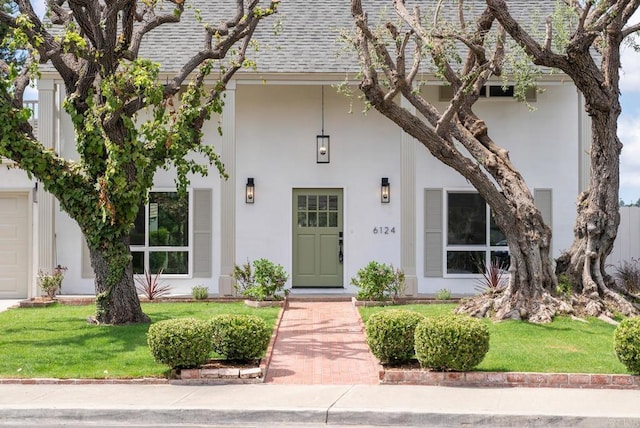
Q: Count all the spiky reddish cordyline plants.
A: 2